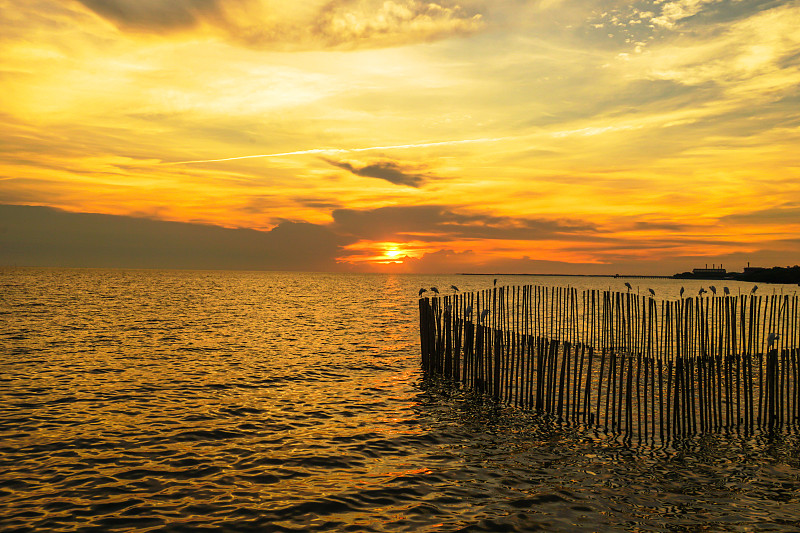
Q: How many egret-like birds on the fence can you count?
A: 15